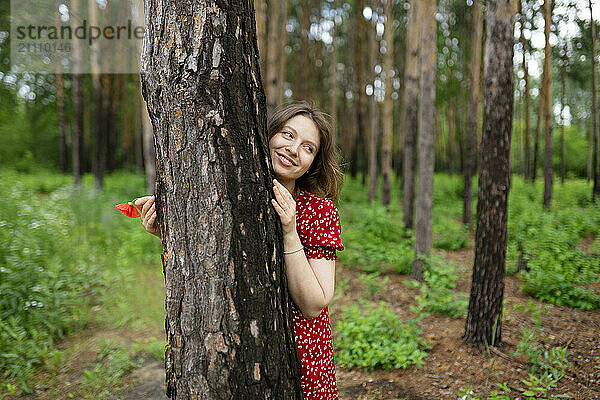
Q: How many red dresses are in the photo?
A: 1